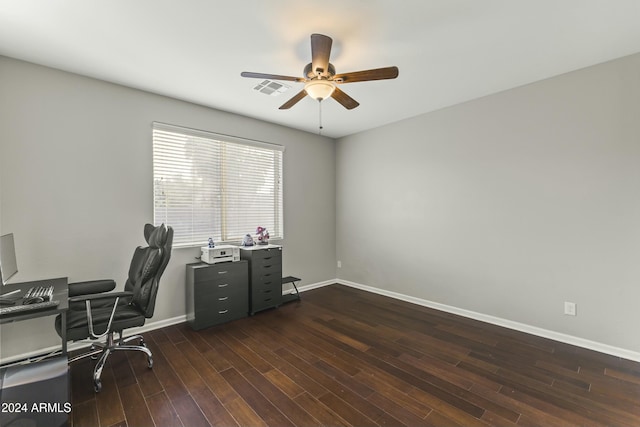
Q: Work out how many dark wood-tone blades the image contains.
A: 5